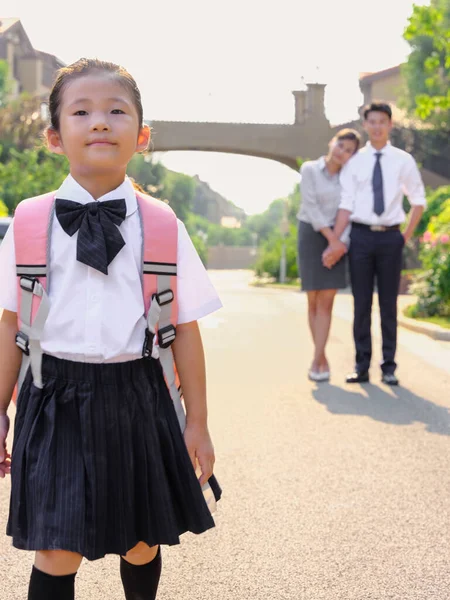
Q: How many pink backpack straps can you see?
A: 2